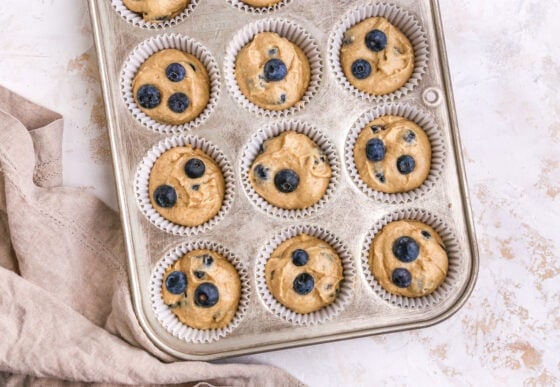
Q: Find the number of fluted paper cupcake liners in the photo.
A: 11